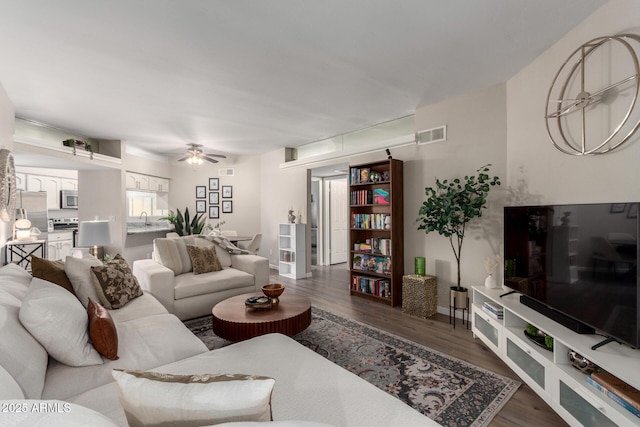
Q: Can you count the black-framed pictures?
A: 7